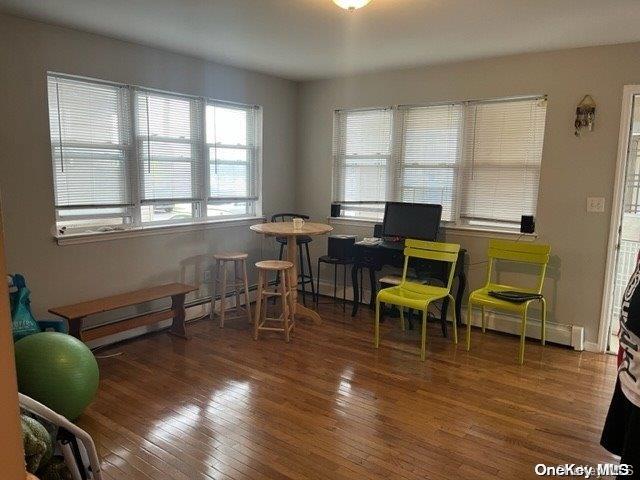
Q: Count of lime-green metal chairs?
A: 2